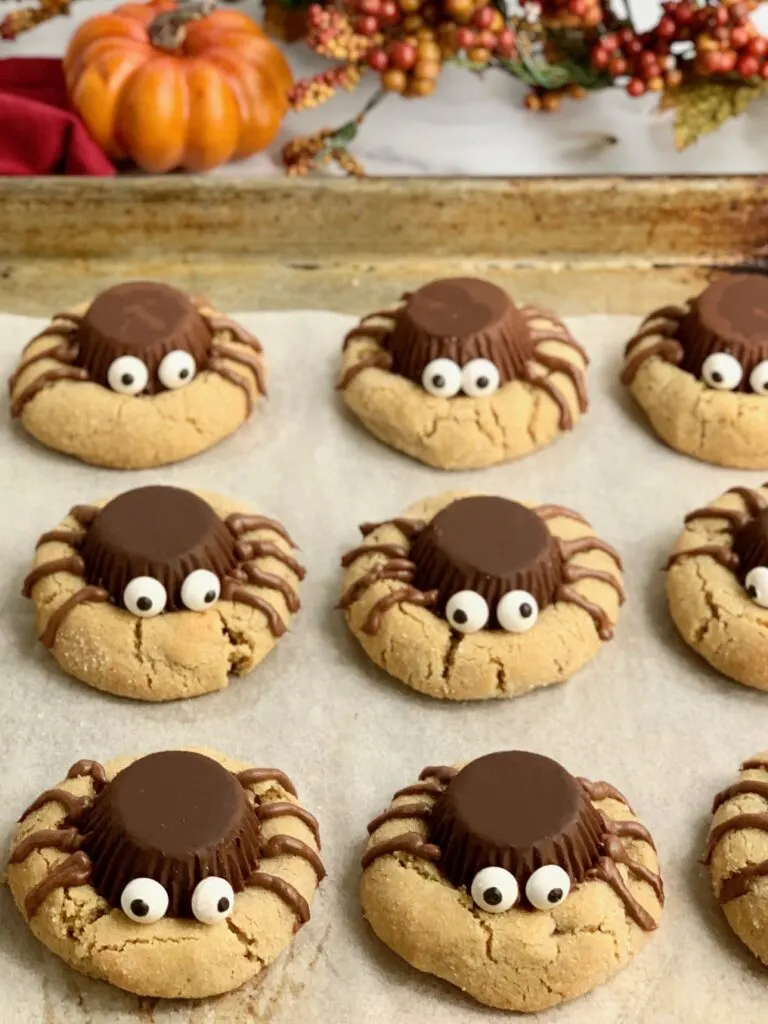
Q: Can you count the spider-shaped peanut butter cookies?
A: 9